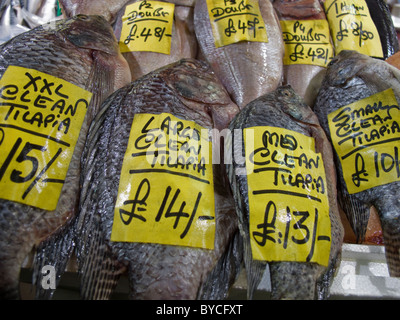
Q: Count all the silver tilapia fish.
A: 4